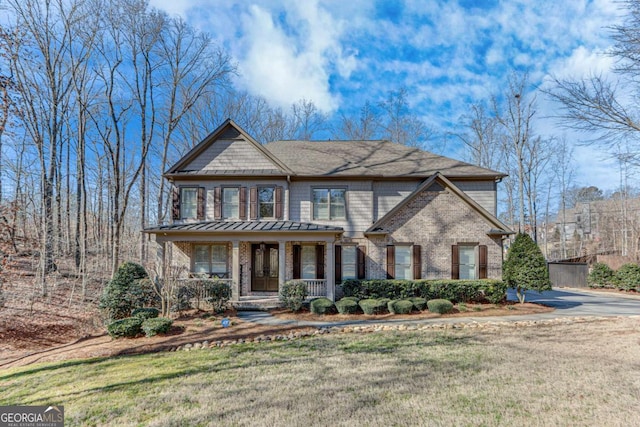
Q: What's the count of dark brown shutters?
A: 14